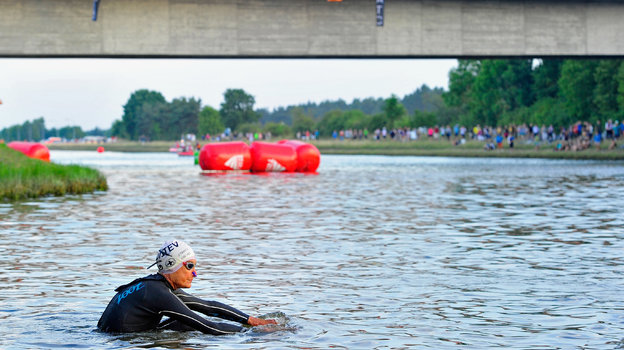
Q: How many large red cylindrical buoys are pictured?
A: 4